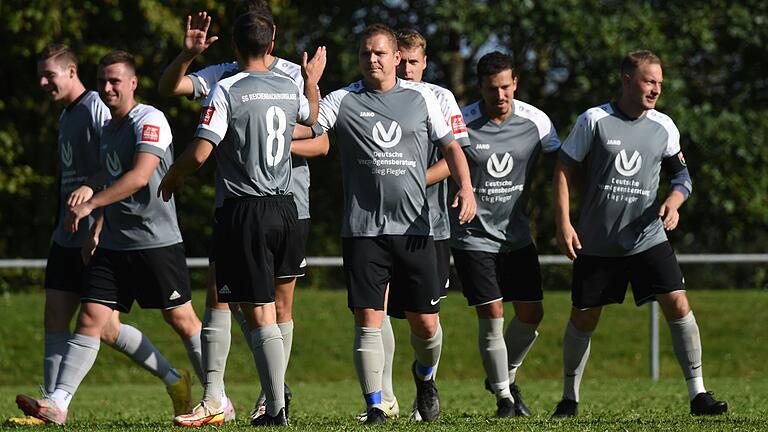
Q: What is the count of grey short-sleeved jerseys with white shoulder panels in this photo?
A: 8